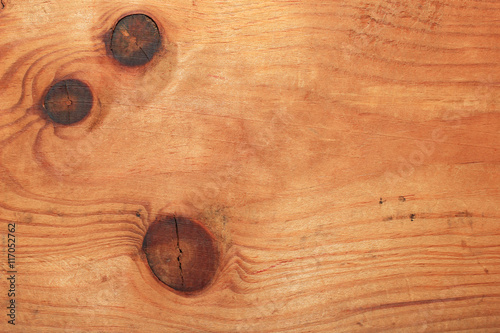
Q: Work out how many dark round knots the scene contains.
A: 3